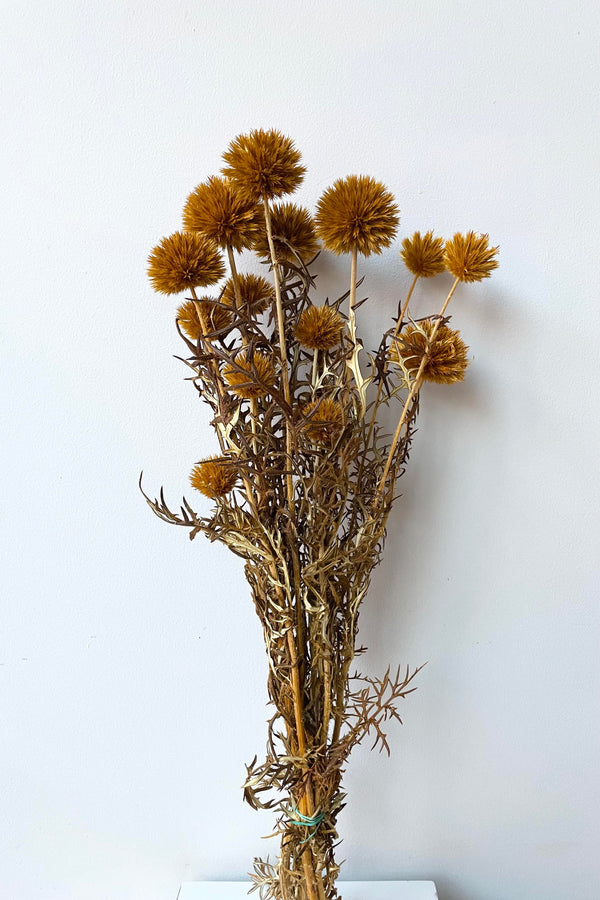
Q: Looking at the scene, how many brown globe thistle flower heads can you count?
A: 14